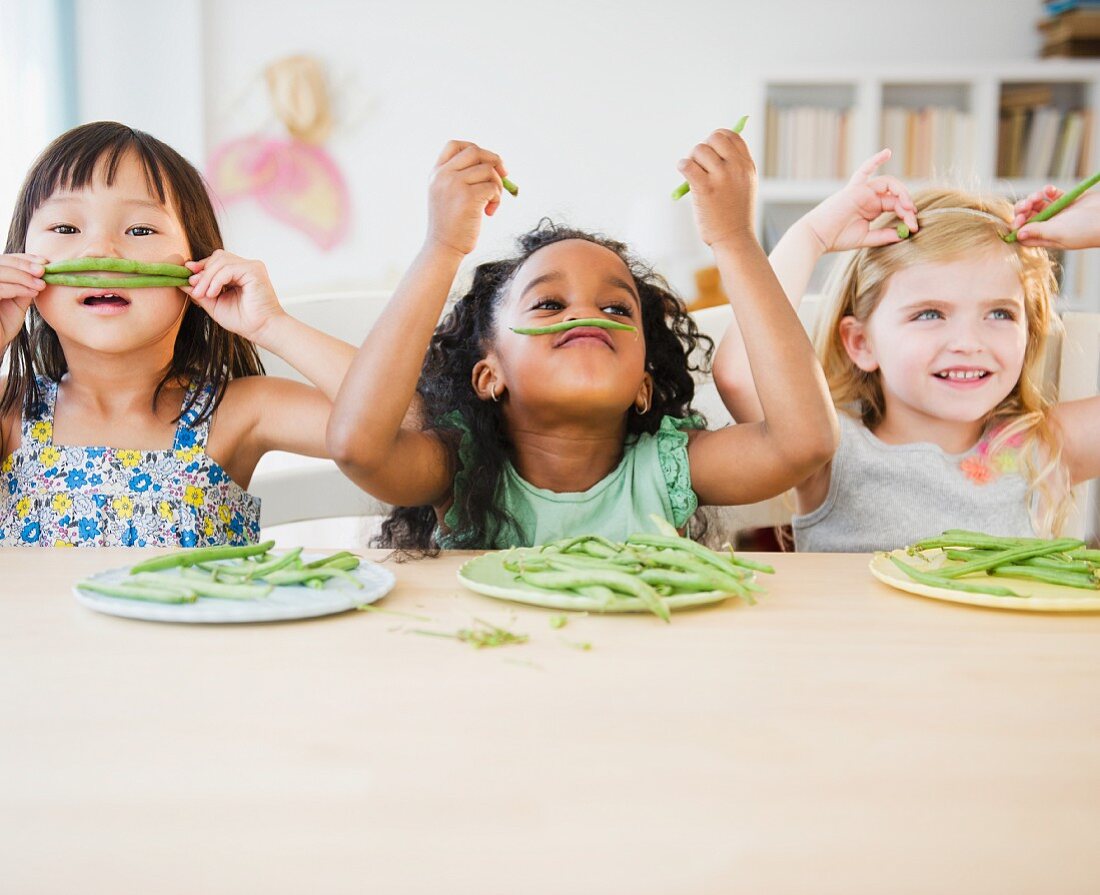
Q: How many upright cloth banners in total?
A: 0